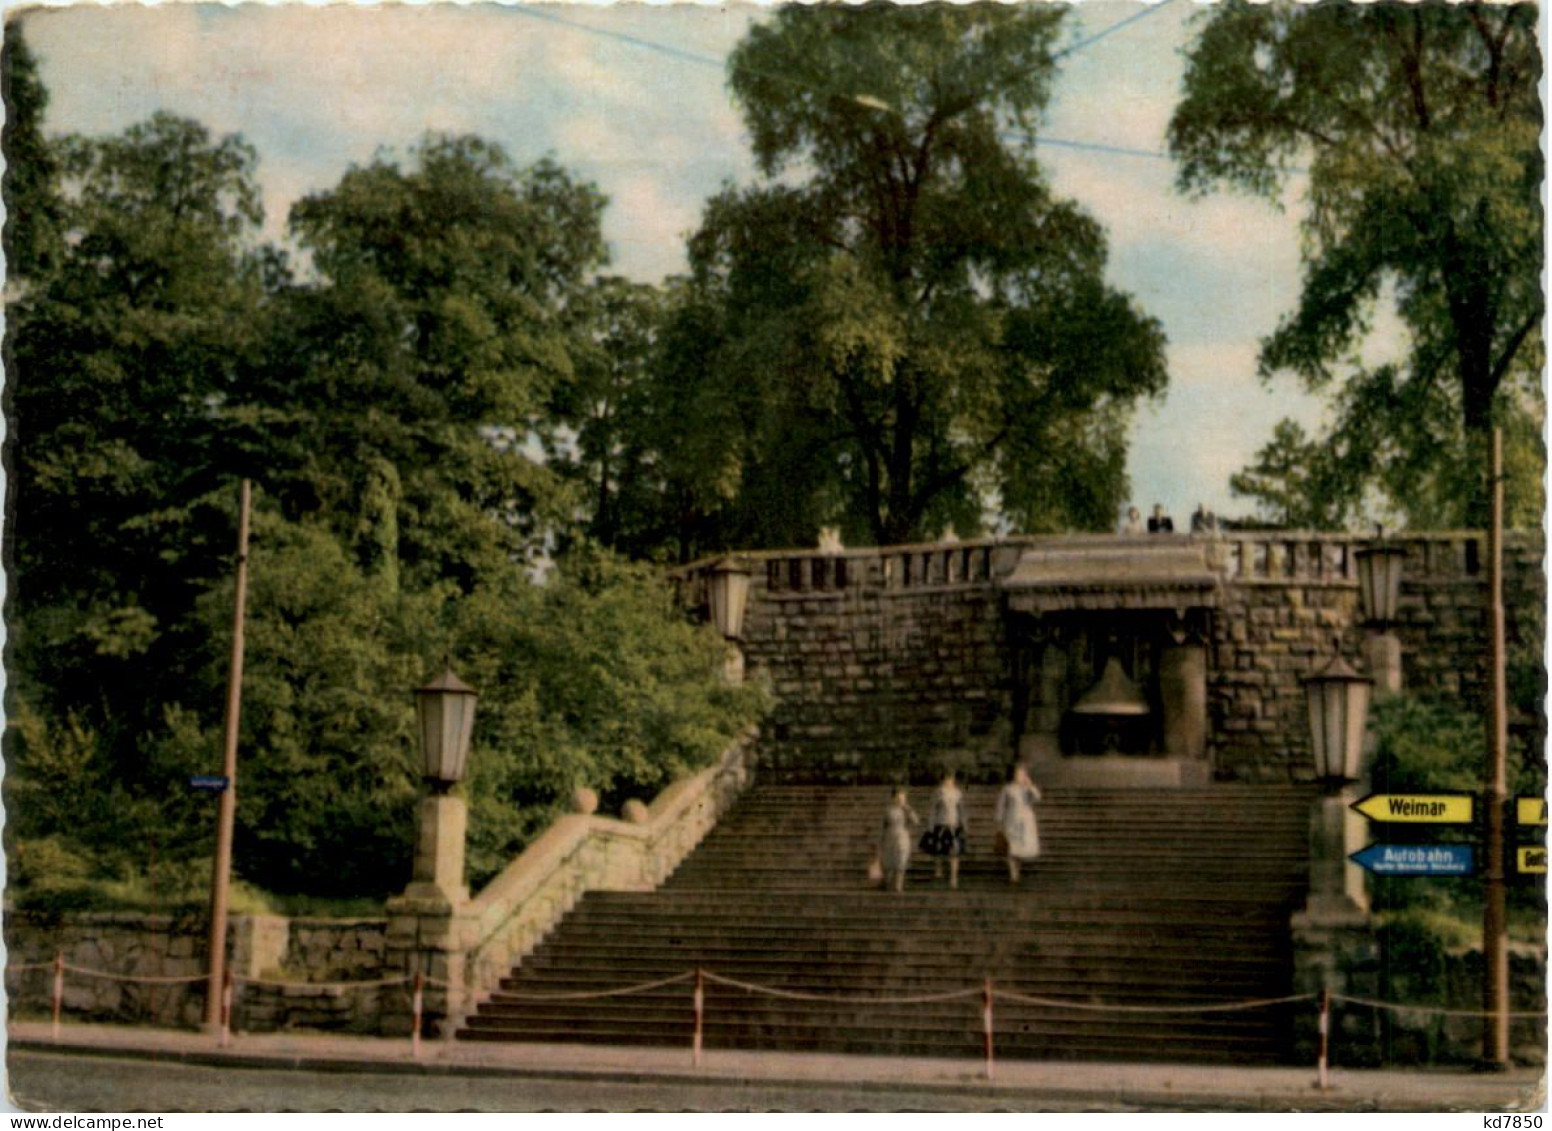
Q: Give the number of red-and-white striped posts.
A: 6